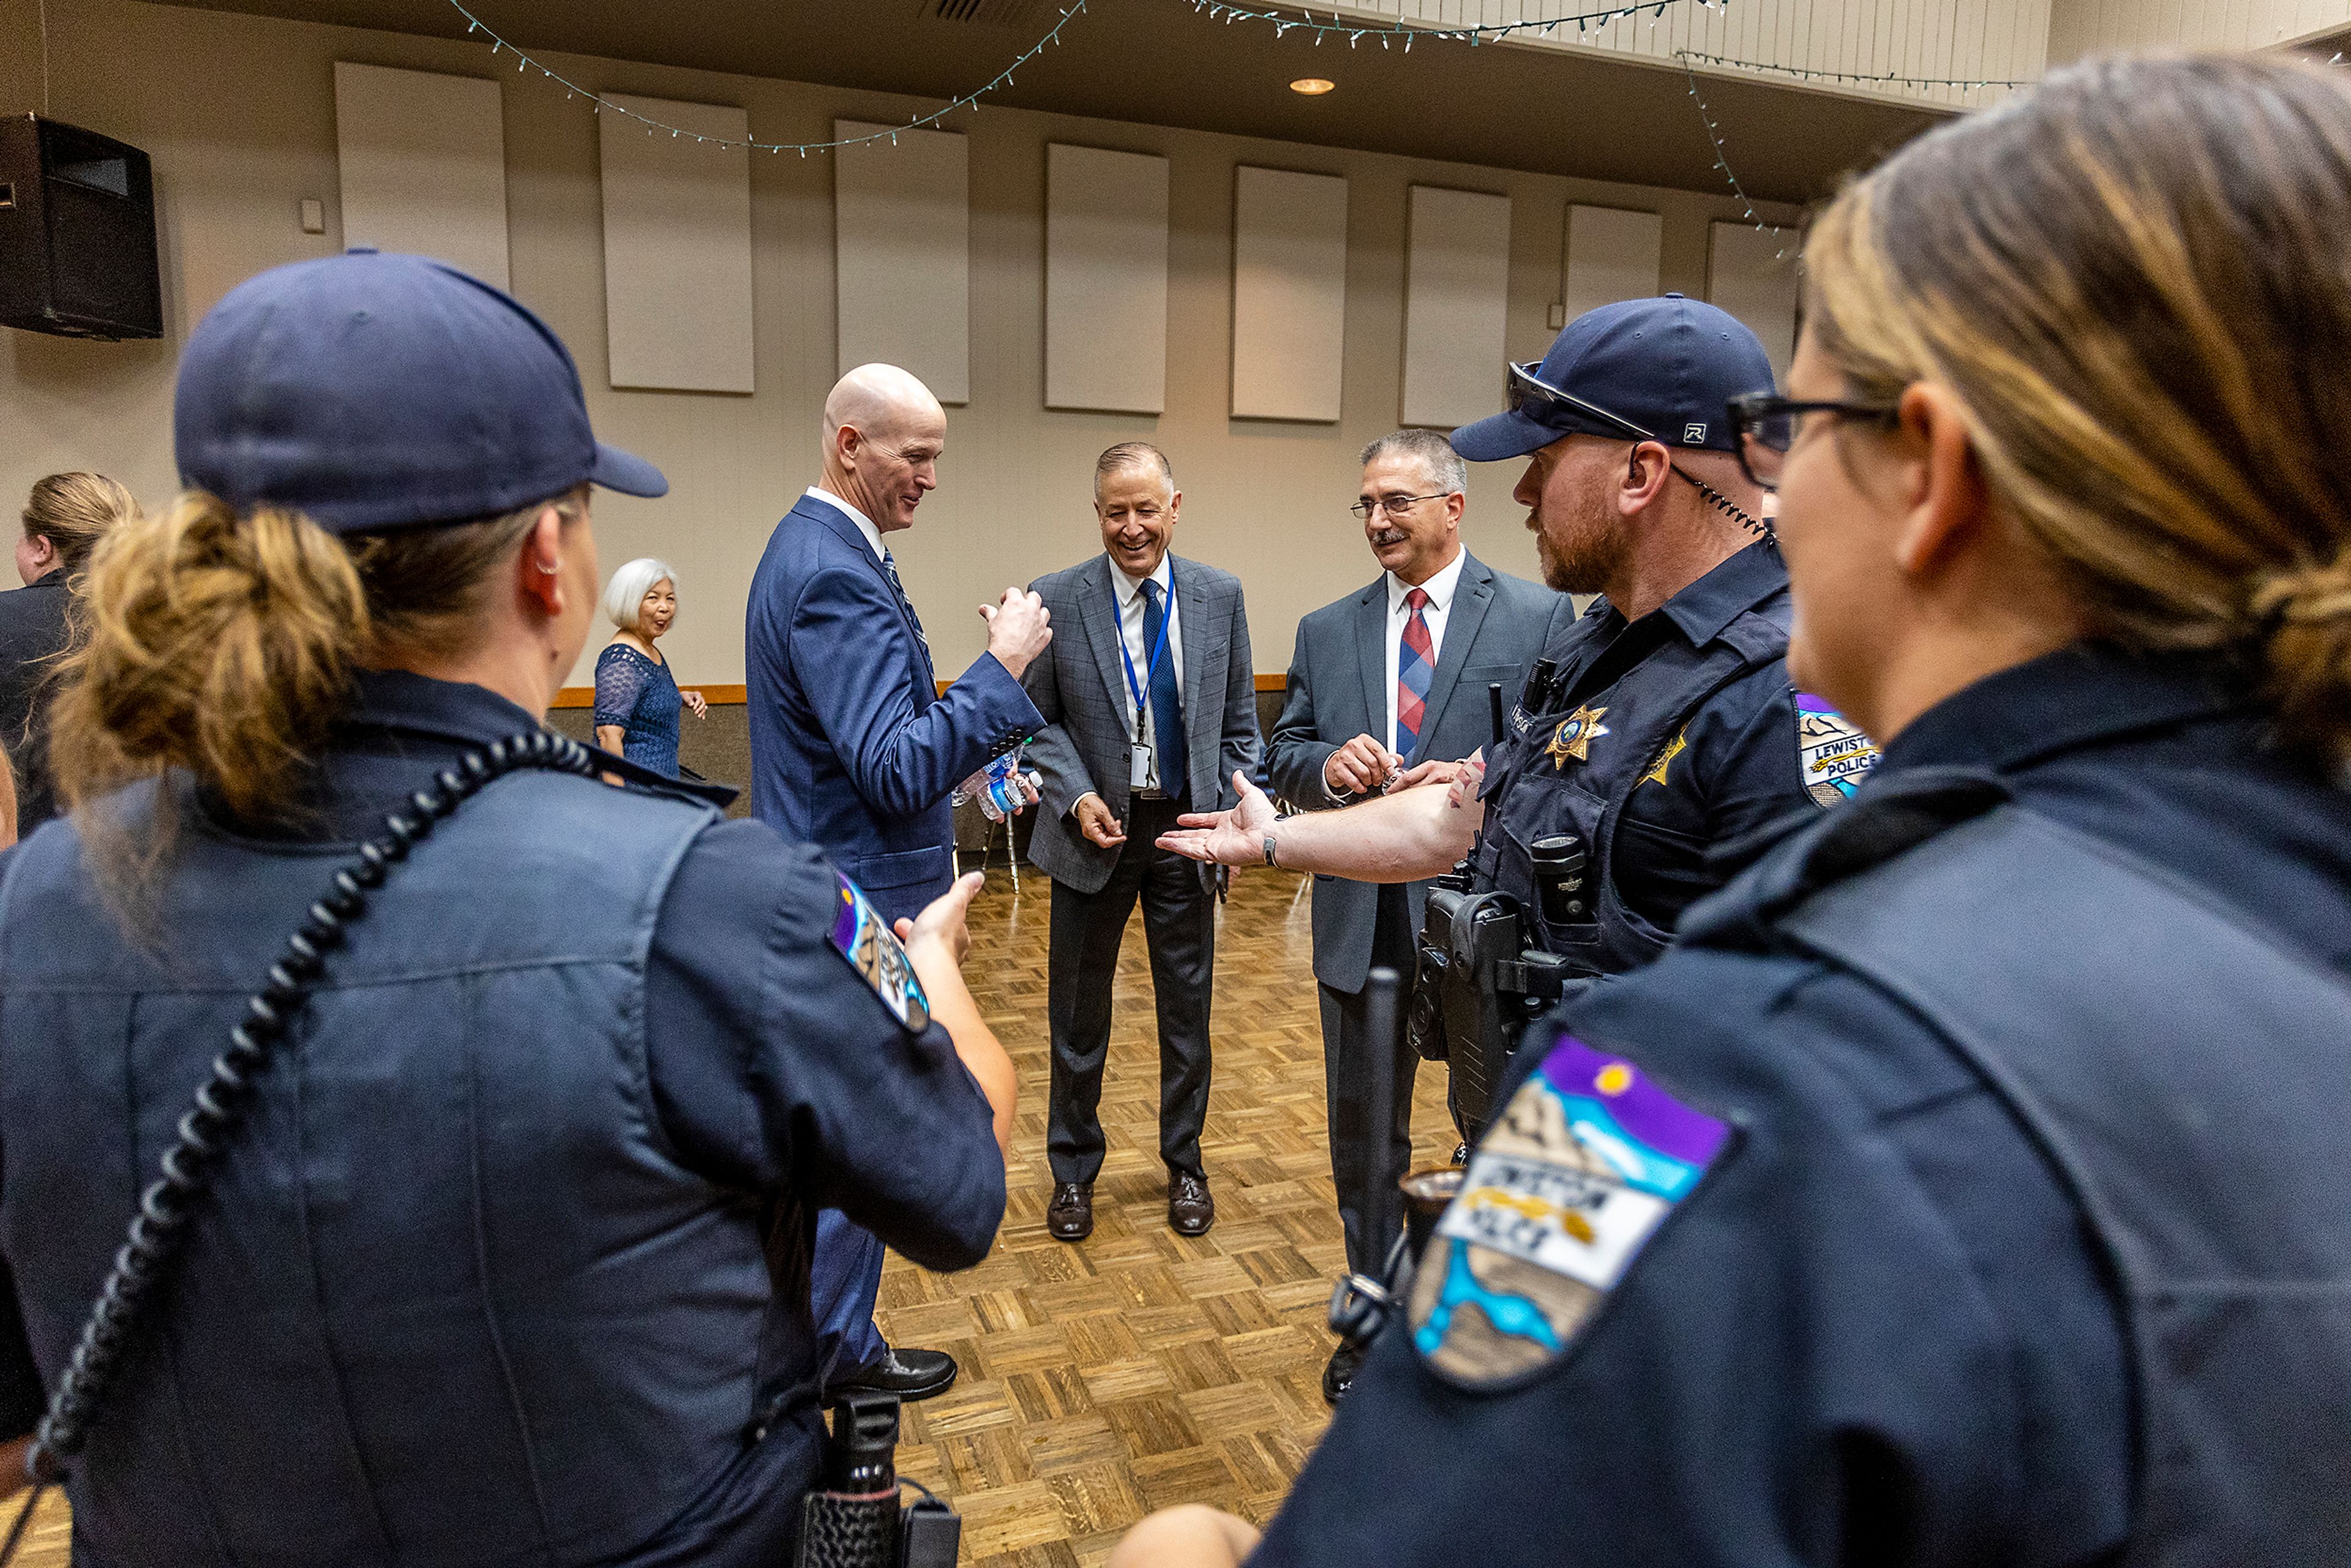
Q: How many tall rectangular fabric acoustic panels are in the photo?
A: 8